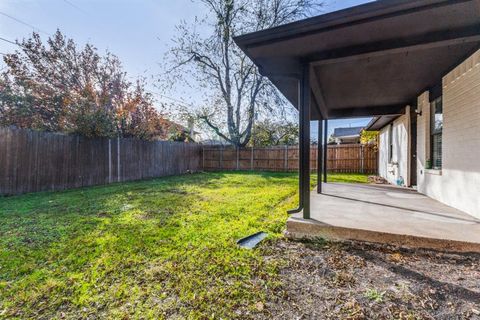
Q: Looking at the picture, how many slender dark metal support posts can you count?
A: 3